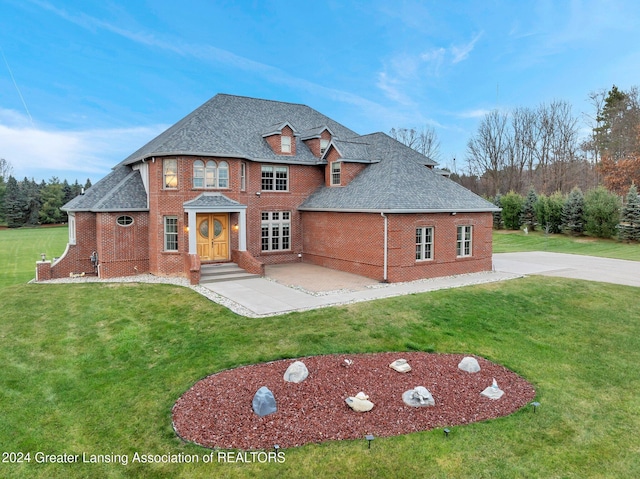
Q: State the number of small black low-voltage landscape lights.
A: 4